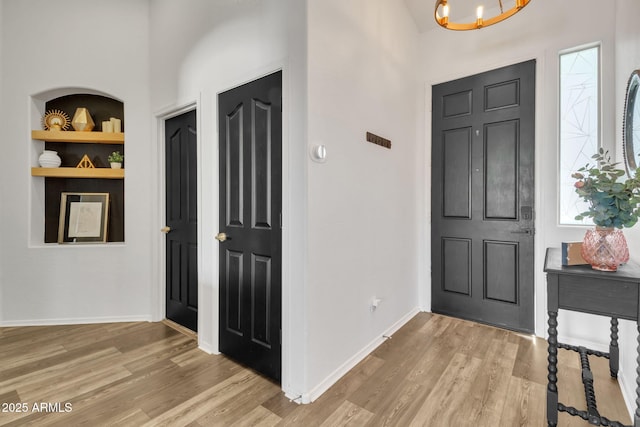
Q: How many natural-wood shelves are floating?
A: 2